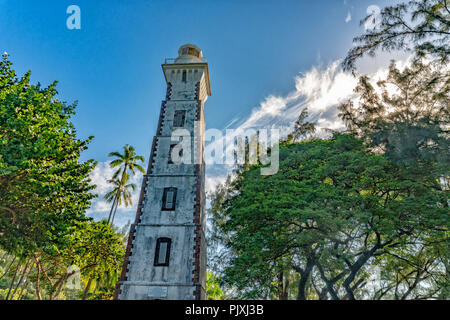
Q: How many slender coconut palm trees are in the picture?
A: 2